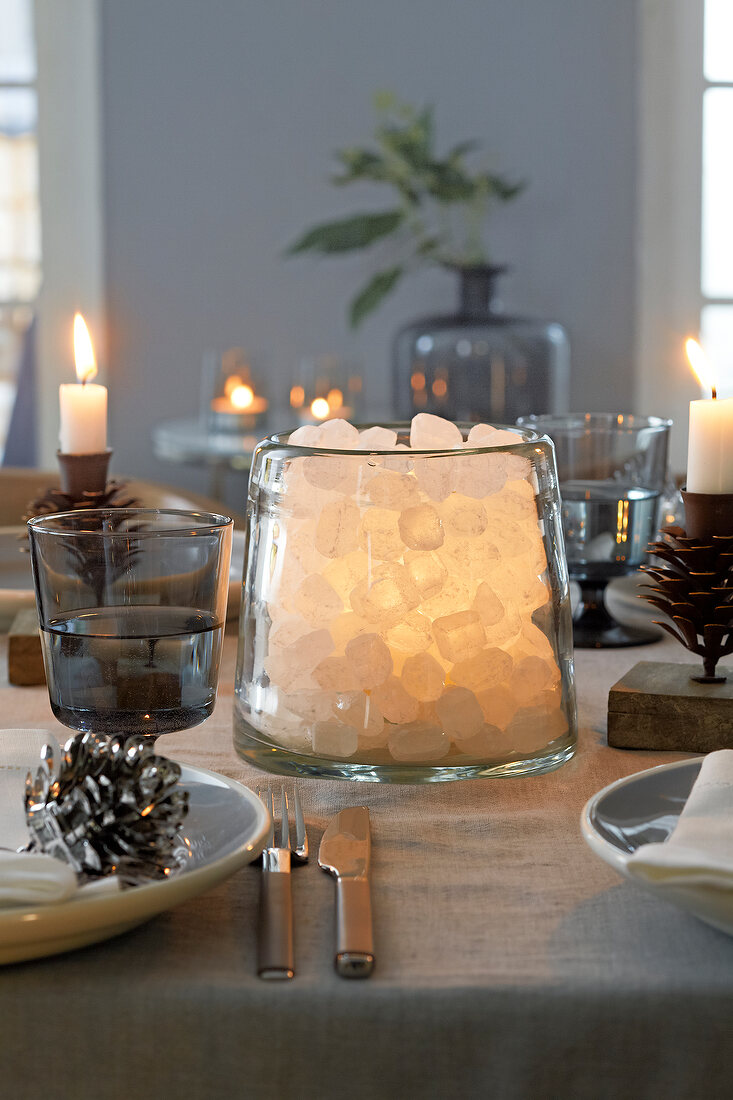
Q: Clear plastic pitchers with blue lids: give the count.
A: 0